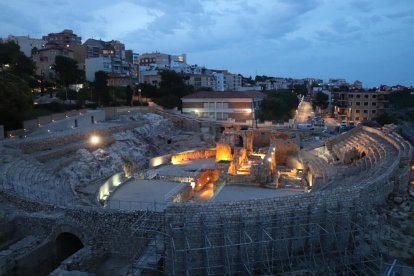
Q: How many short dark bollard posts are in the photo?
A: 2